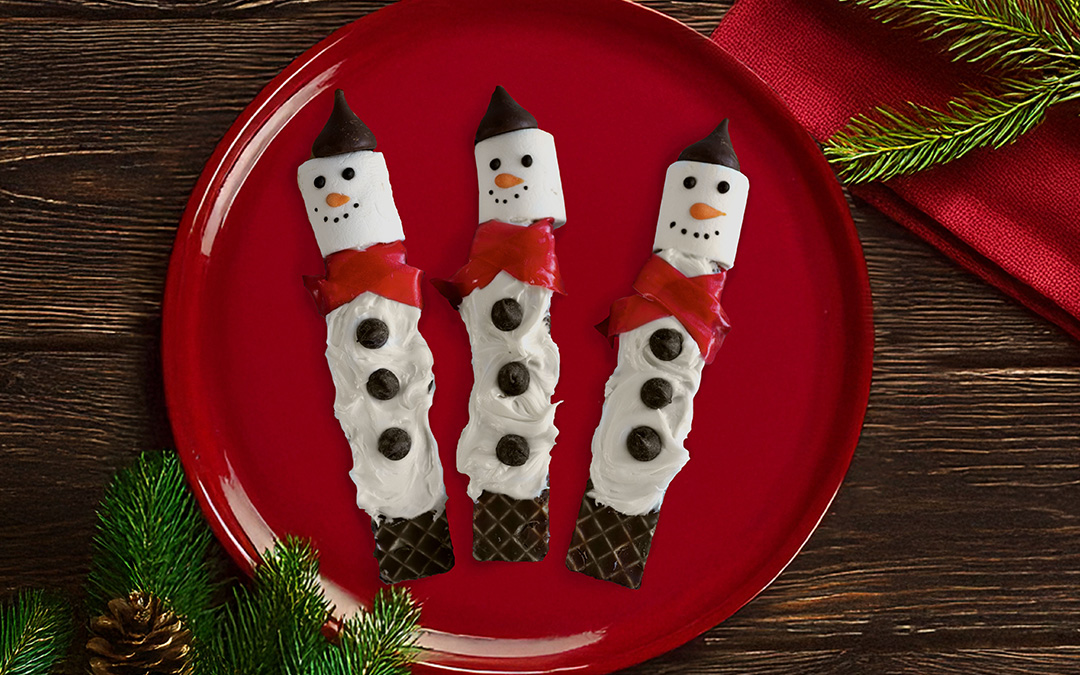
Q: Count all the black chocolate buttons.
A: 9